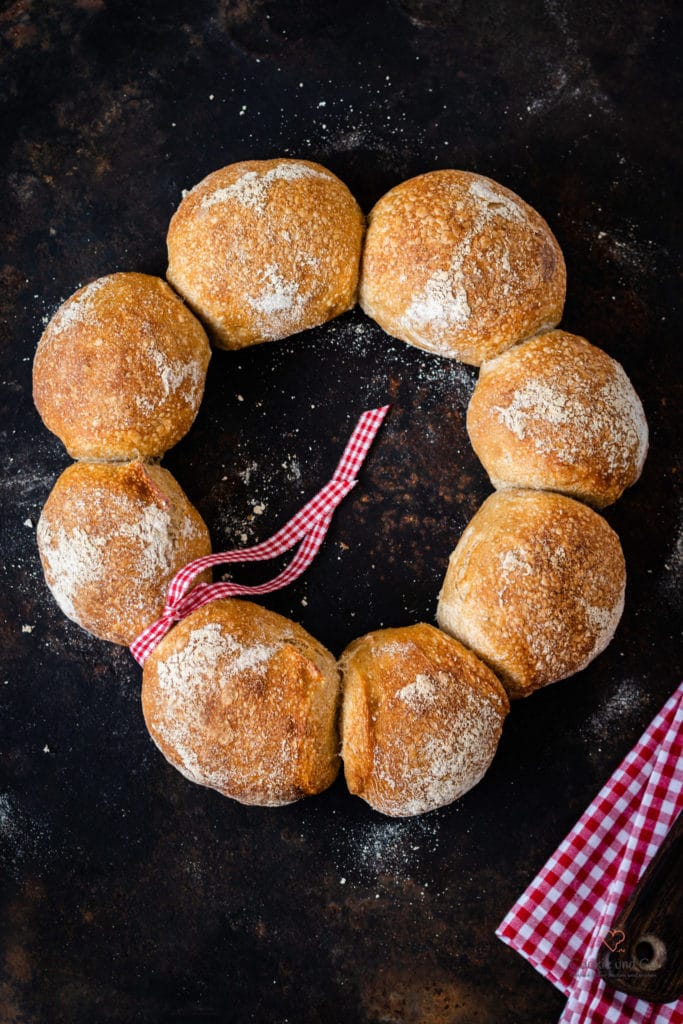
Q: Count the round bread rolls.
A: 8